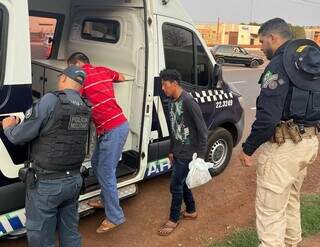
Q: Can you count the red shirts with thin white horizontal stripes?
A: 1